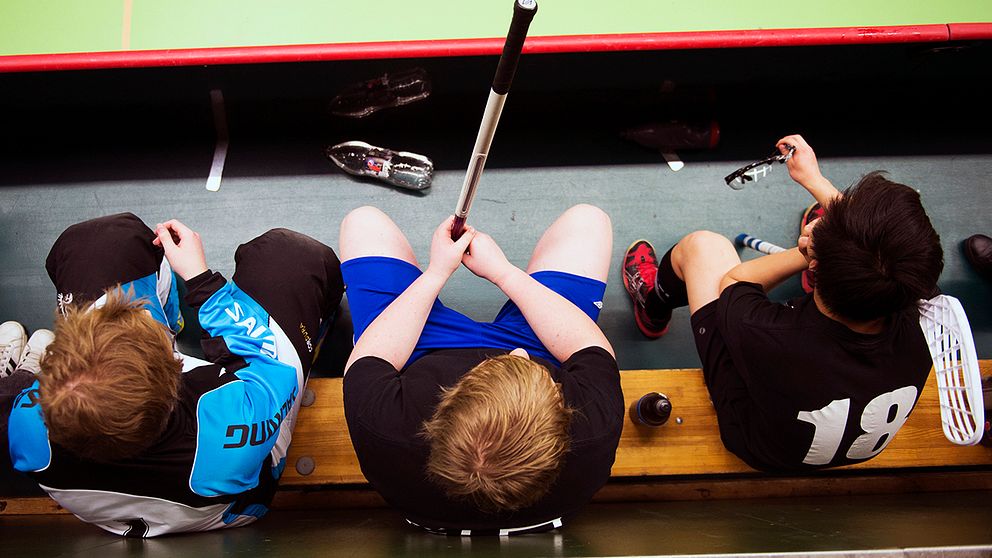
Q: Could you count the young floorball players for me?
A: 3